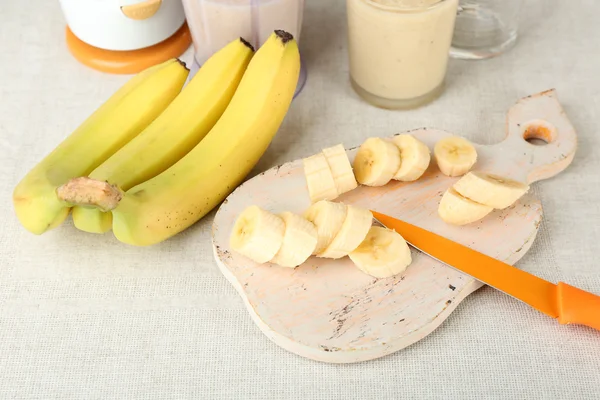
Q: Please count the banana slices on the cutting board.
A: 12